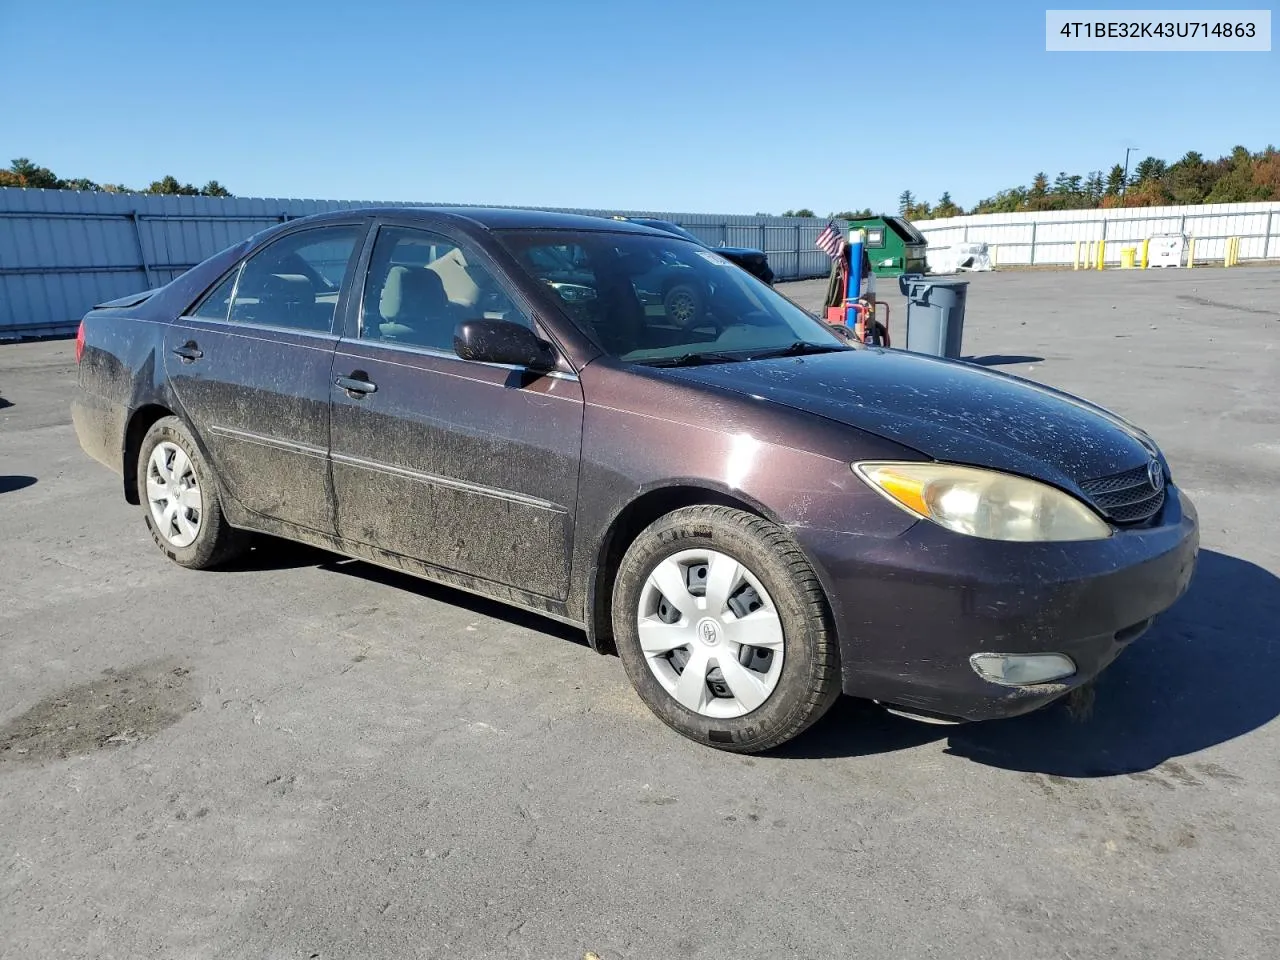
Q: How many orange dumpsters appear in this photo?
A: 0